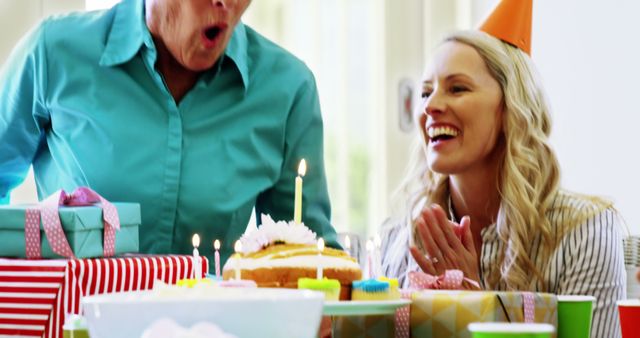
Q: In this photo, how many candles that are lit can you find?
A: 8